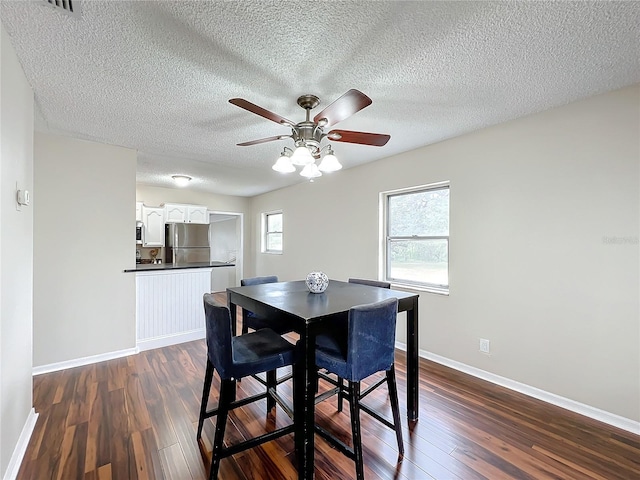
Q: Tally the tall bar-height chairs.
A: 4